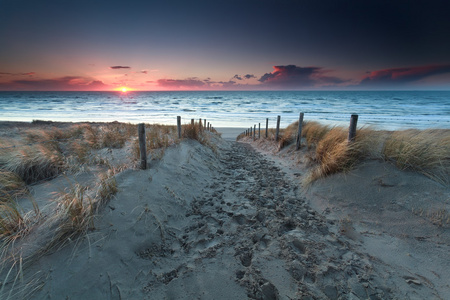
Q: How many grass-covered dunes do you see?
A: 2